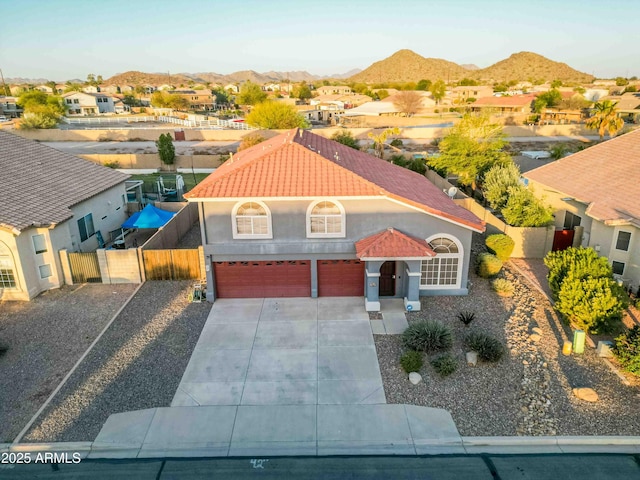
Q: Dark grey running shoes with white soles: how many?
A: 0